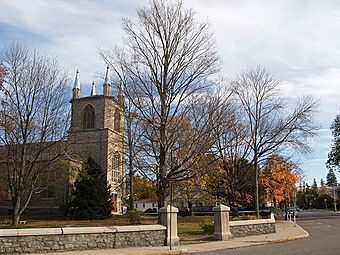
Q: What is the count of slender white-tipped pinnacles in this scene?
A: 4